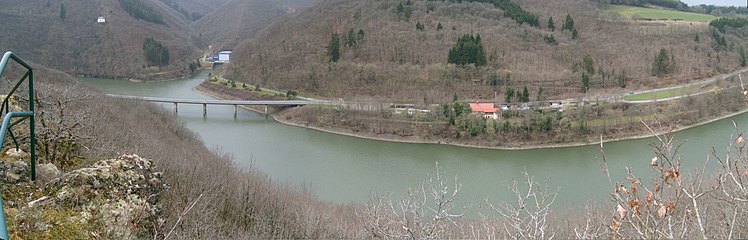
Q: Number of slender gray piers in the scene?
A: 4